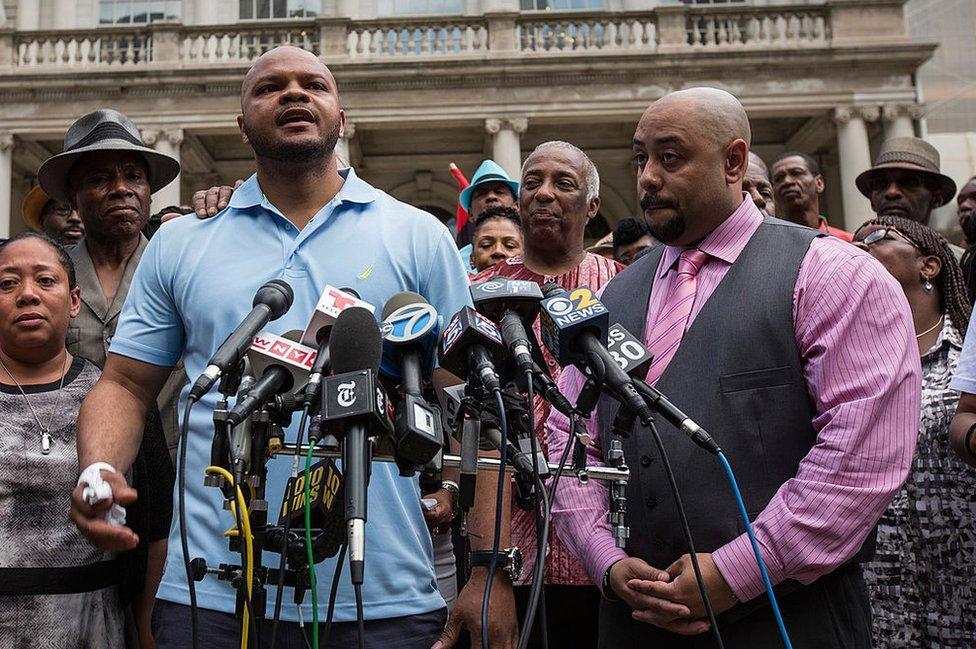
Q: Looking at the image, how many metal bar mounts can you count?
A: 1